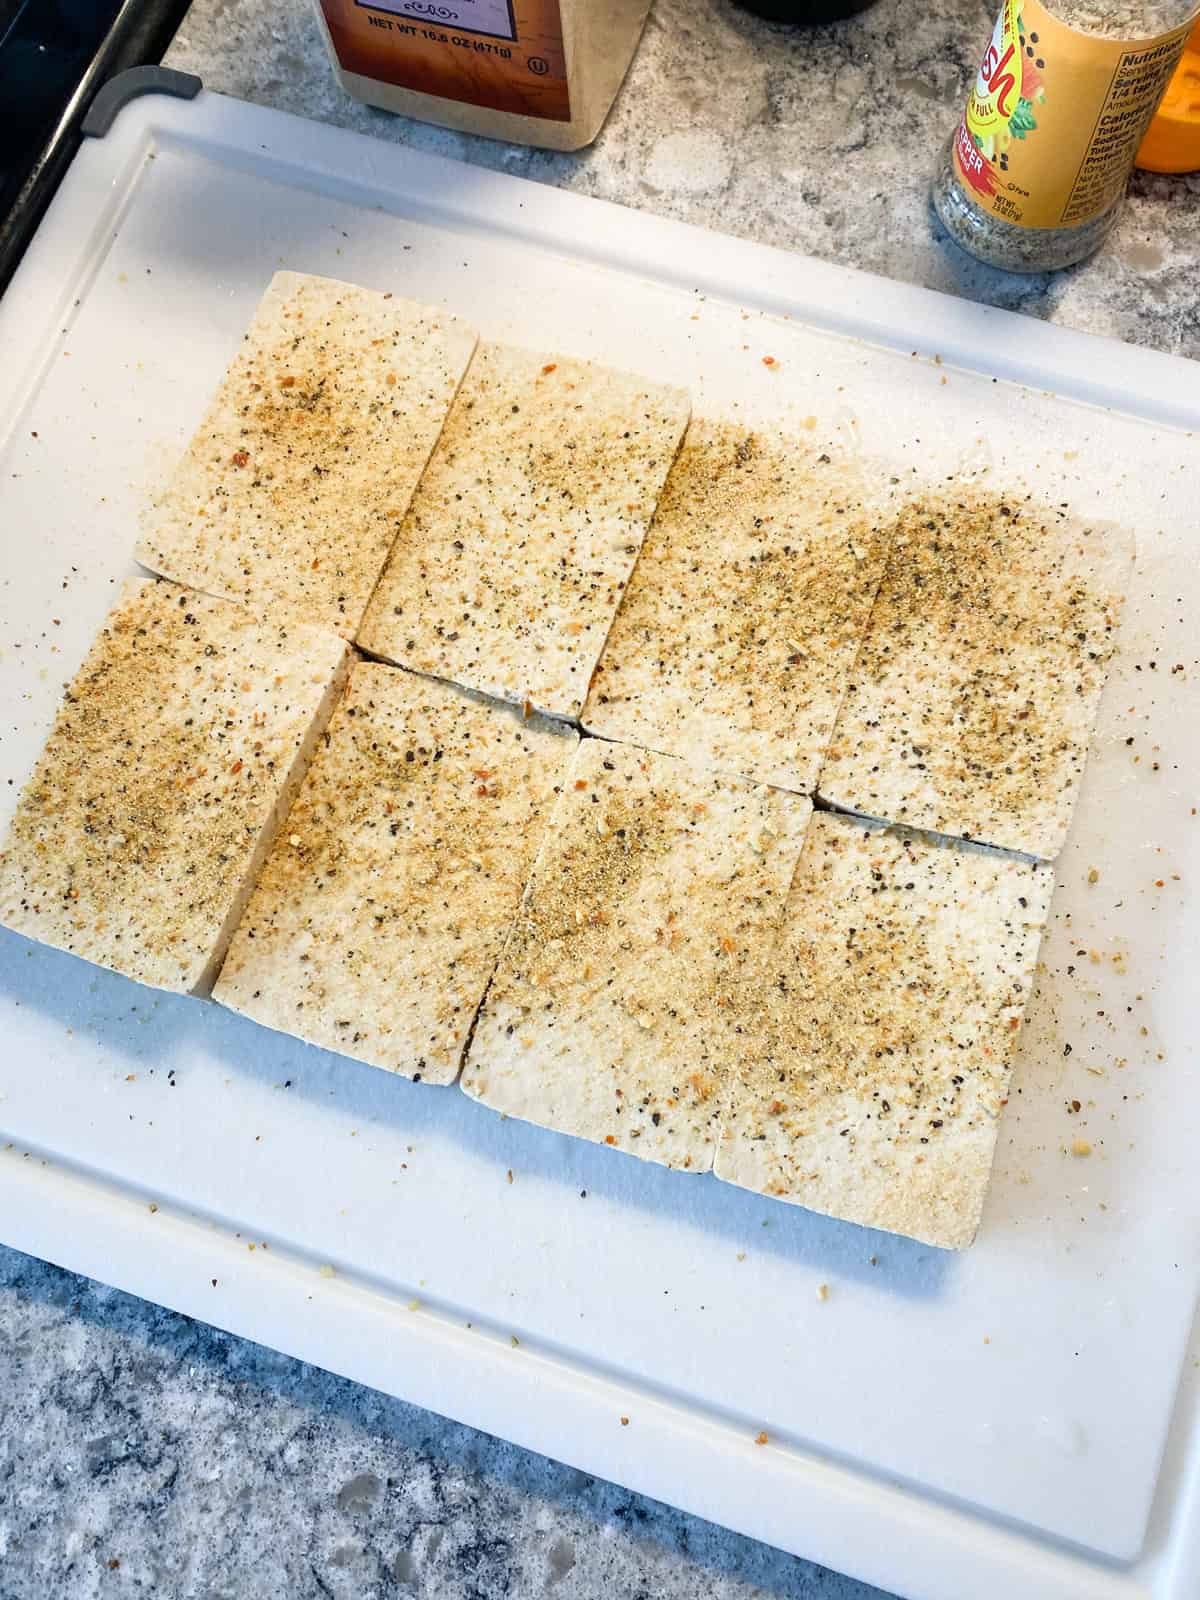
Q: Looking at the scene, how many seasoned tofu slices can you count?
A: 8